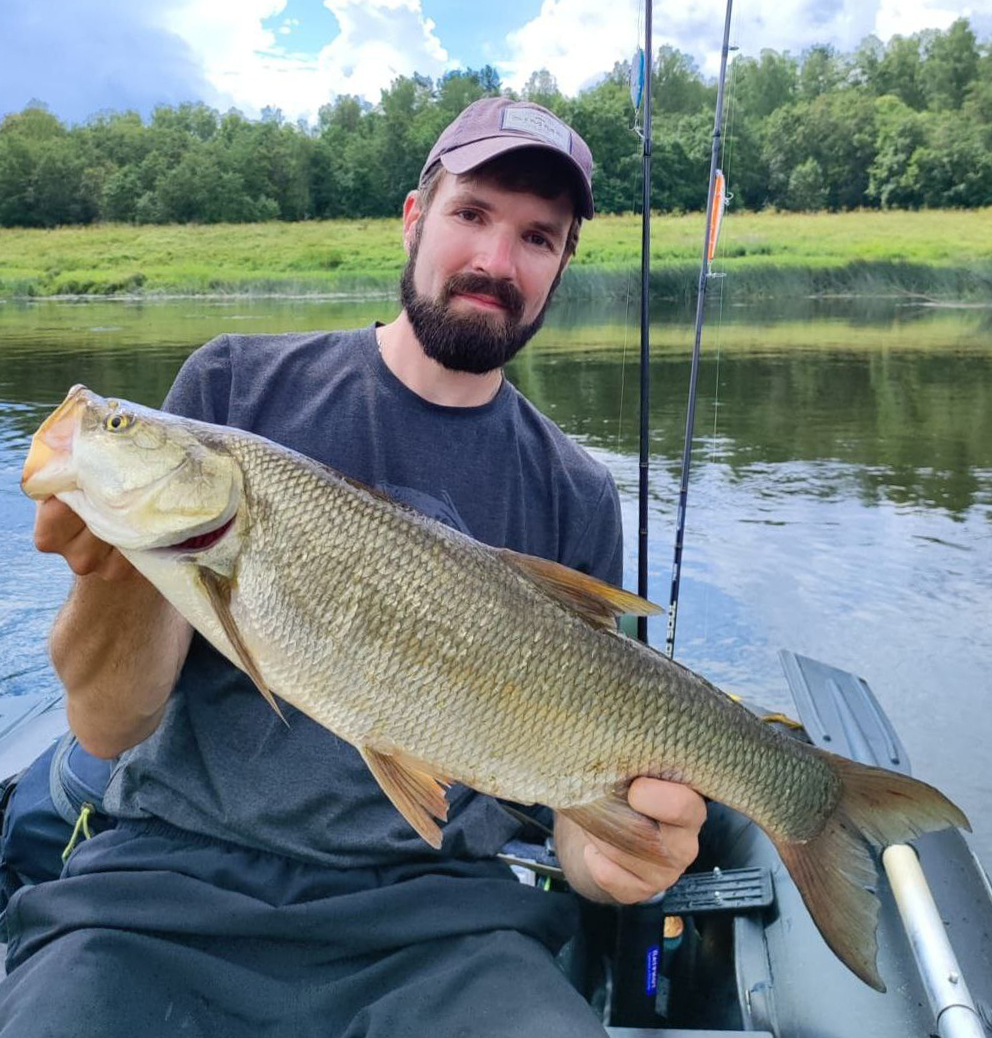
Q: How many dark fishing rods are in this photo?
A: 2